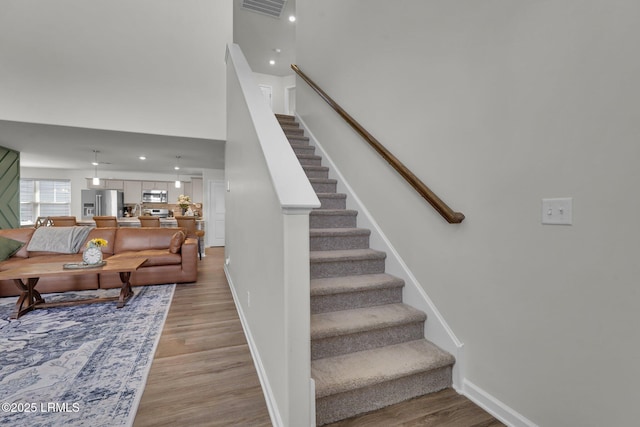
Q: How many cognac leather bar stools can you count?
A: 4